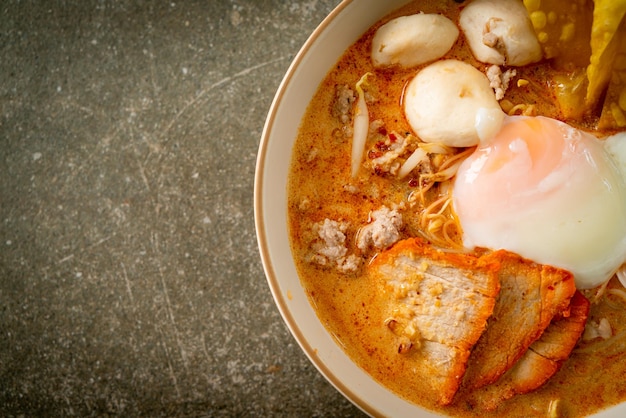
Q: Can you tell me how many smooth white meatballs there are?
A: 3